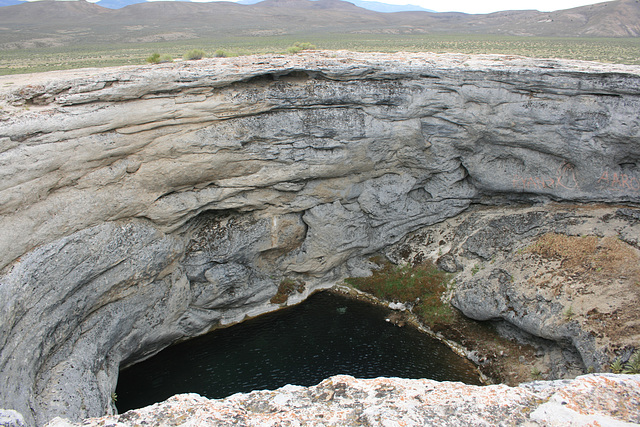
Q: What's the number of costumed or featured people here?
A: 0